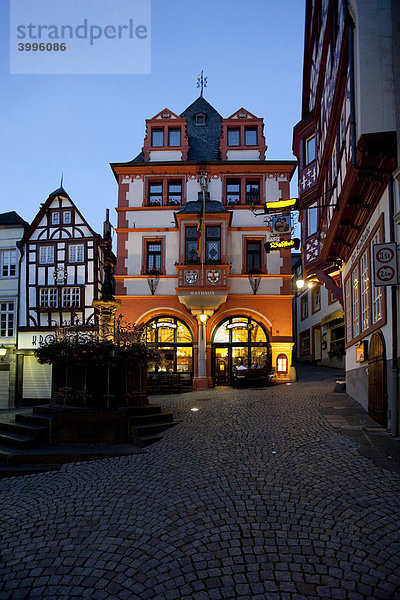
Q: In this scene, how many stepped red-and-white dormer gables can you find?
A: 2